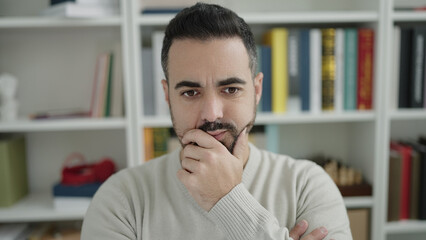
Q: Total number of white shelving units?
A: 3